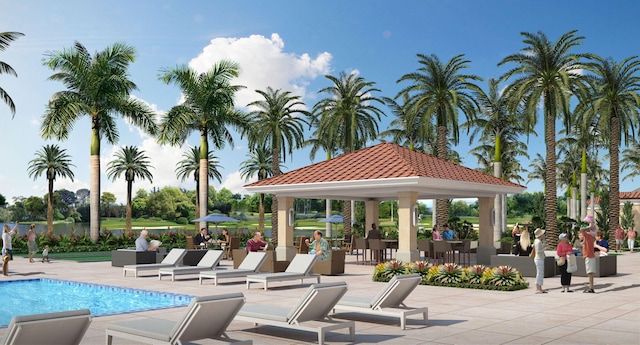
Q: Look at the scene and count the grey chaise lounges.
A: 8